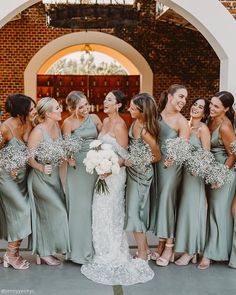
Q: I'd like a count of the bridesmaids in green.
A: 7